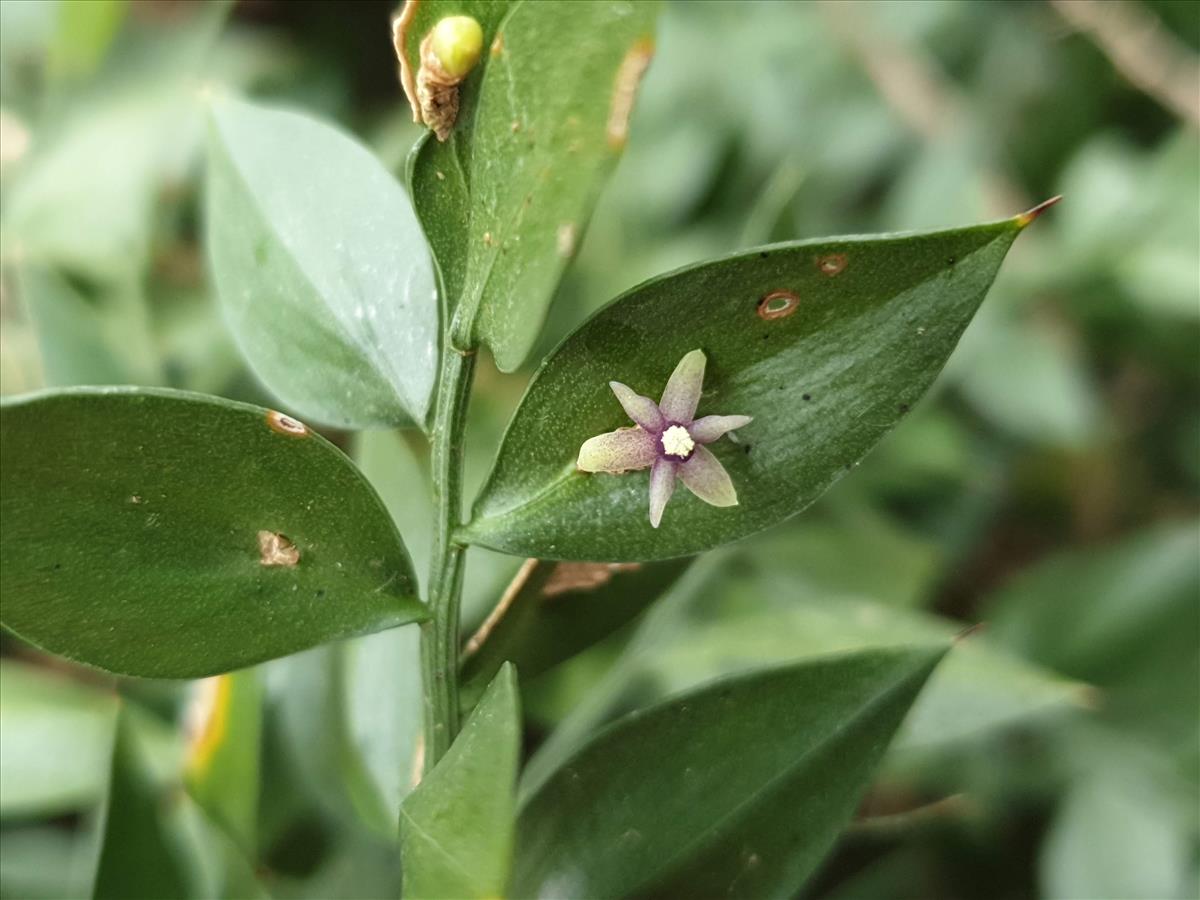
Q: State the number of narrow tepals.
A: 3